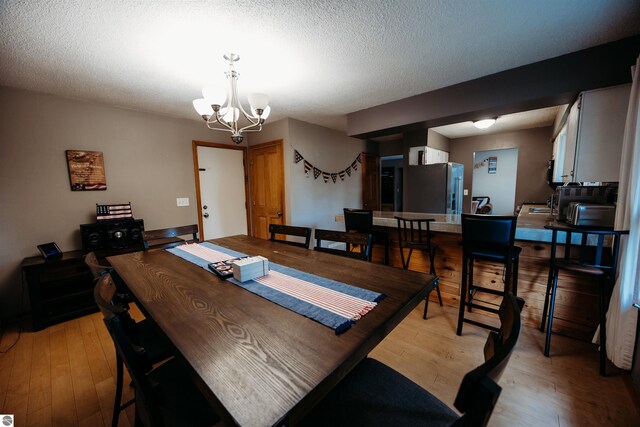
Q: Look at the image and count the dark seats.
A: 11